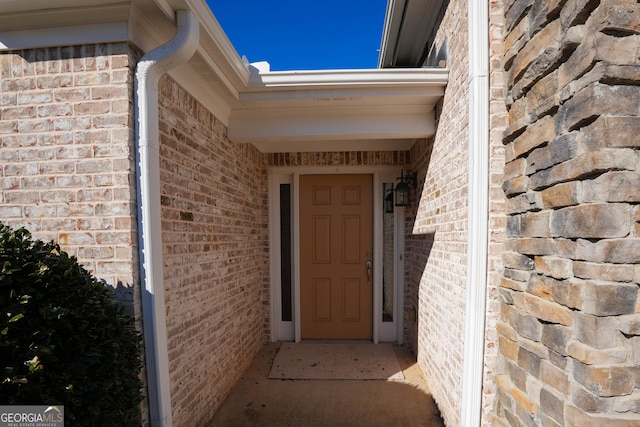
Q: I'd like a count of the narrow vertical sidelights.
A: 2